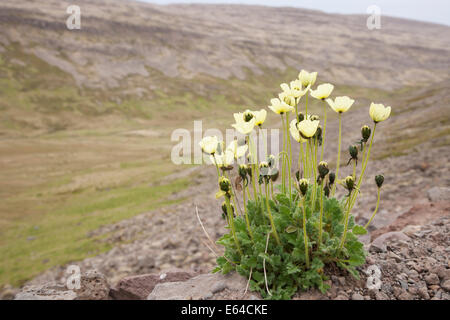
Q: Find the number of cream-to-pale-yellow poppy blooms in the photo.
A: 14